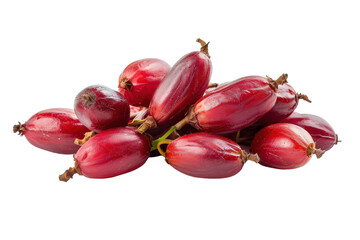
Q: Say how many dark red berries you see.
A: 10